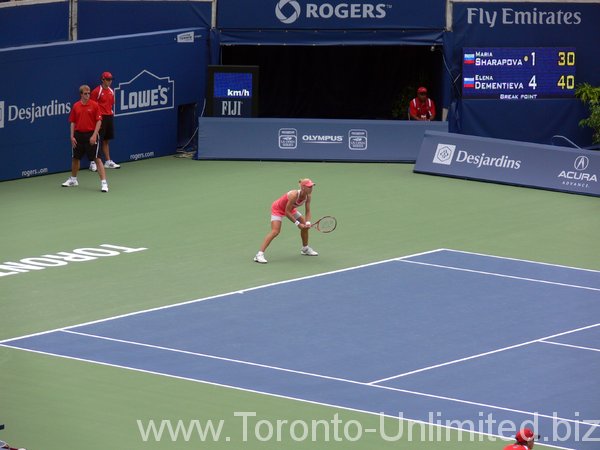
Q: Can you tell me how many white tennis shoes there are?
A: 6